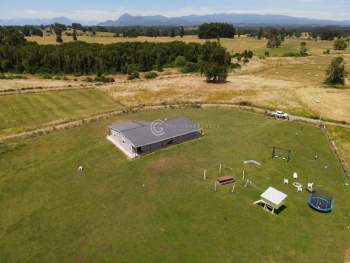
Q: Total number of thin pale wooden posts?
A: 5